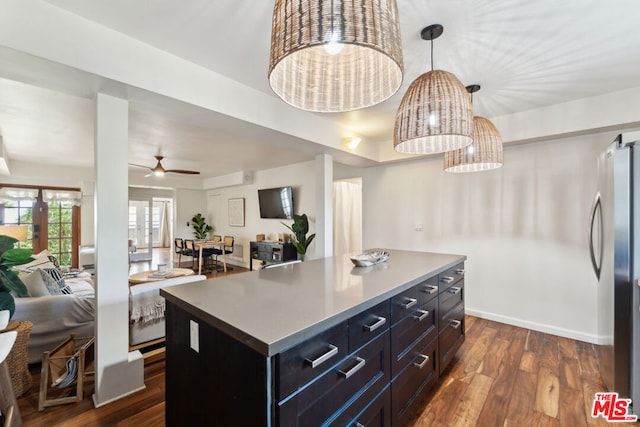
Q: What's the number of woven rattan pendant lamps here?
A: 3